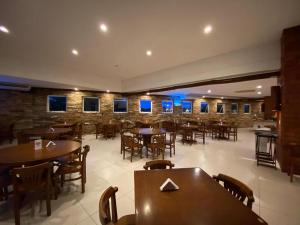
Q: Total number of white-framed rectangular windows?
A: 10